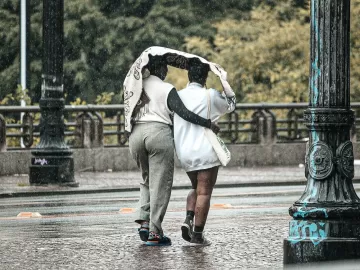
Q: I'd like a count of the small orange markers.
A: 3